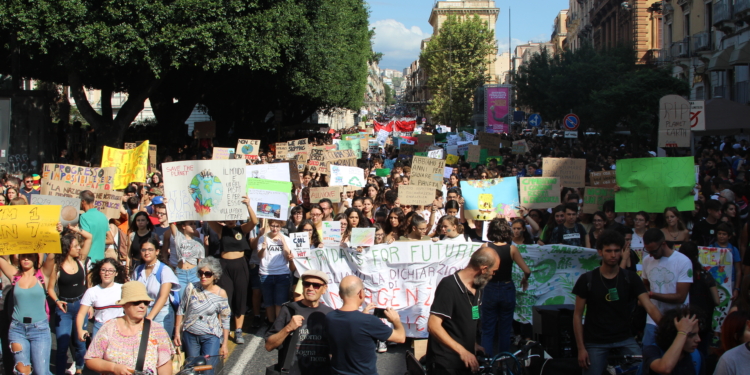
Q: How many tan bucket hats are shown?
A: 1